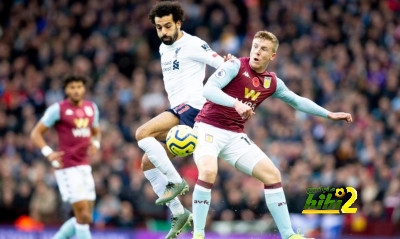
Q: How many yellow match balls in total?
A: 1